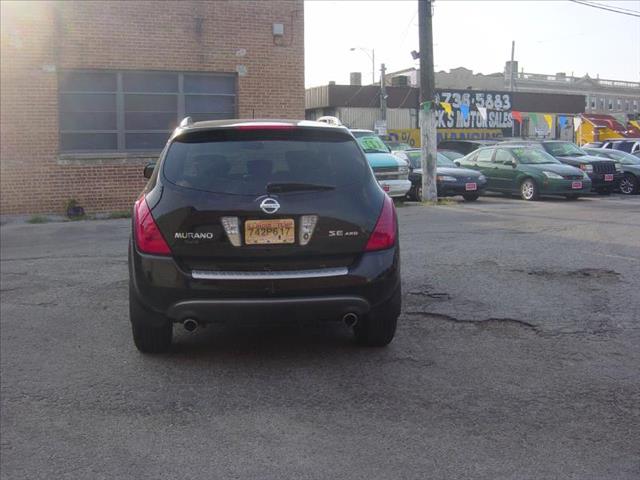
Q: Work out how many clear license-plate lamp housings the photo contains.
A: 2